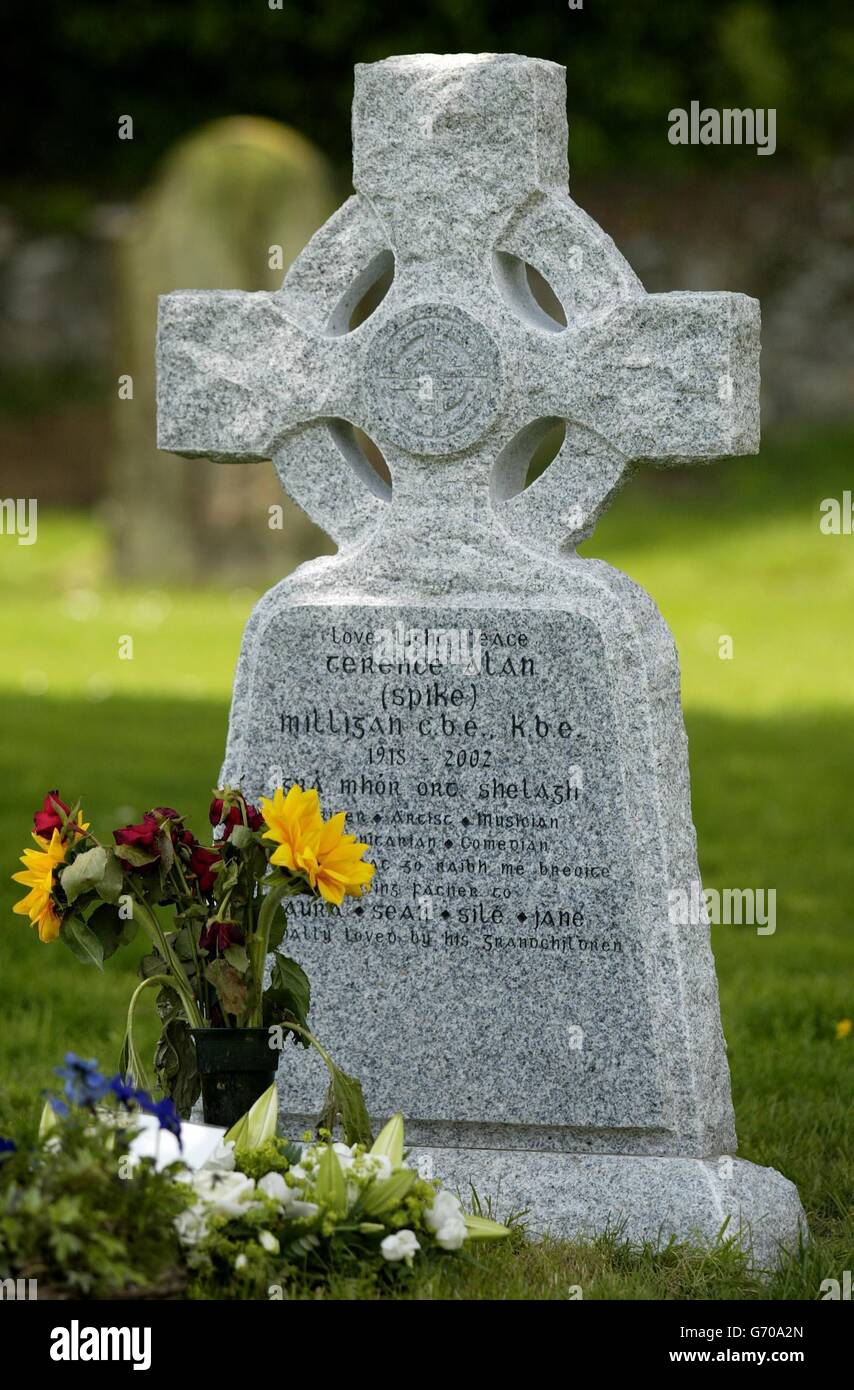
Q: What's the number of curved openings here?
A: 4